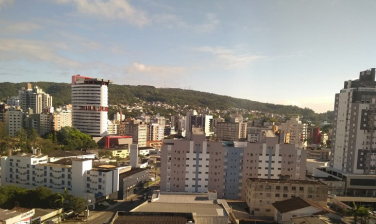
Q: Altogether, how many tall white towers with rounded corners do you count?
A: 1